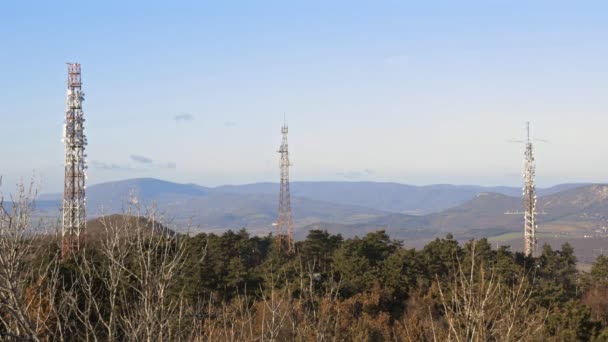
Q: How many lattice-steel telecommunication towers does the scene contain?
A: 3